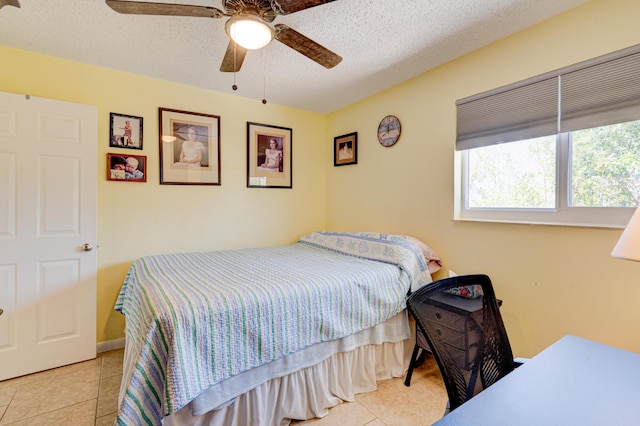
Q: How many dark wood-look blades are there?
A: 4